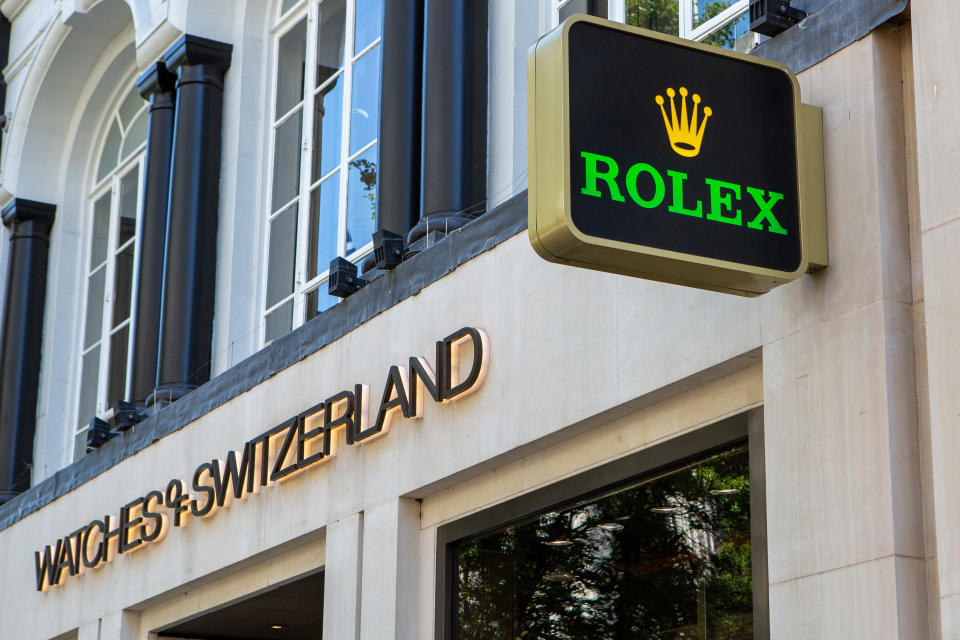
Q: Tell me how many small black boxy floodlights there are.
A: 5